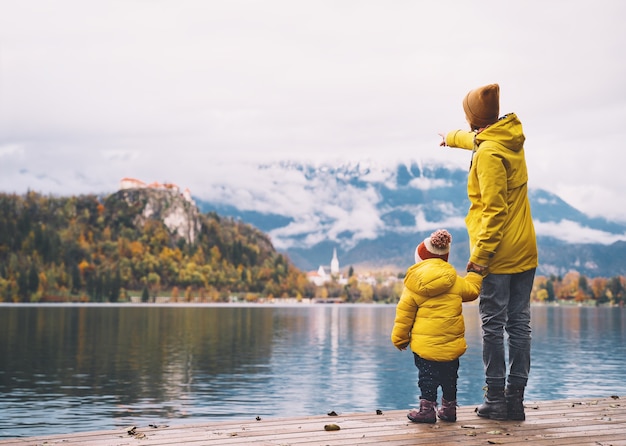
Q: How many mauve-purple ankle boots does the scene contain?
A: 2